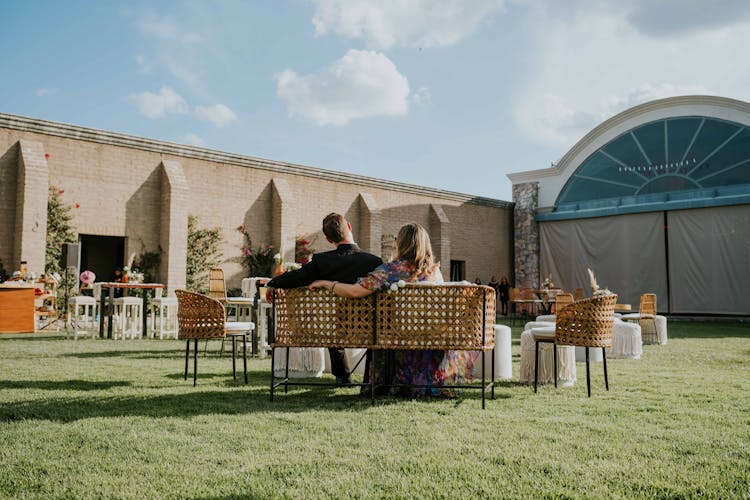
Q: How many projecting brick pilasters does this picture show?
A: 5